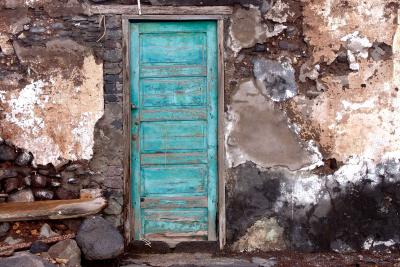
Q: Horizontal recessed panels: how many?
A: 5